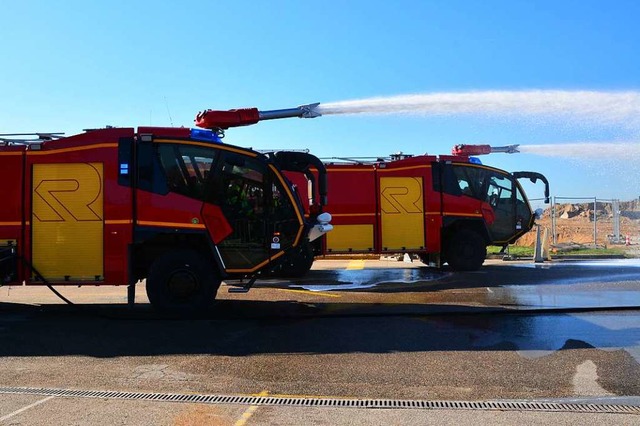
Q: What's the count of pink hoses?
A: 0